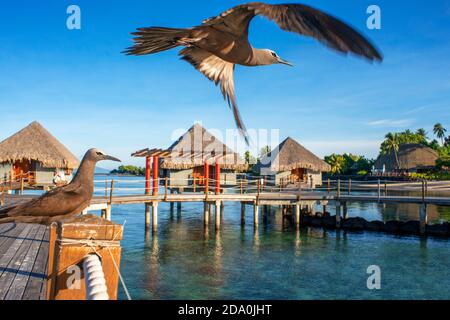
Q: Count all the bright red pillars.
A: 4